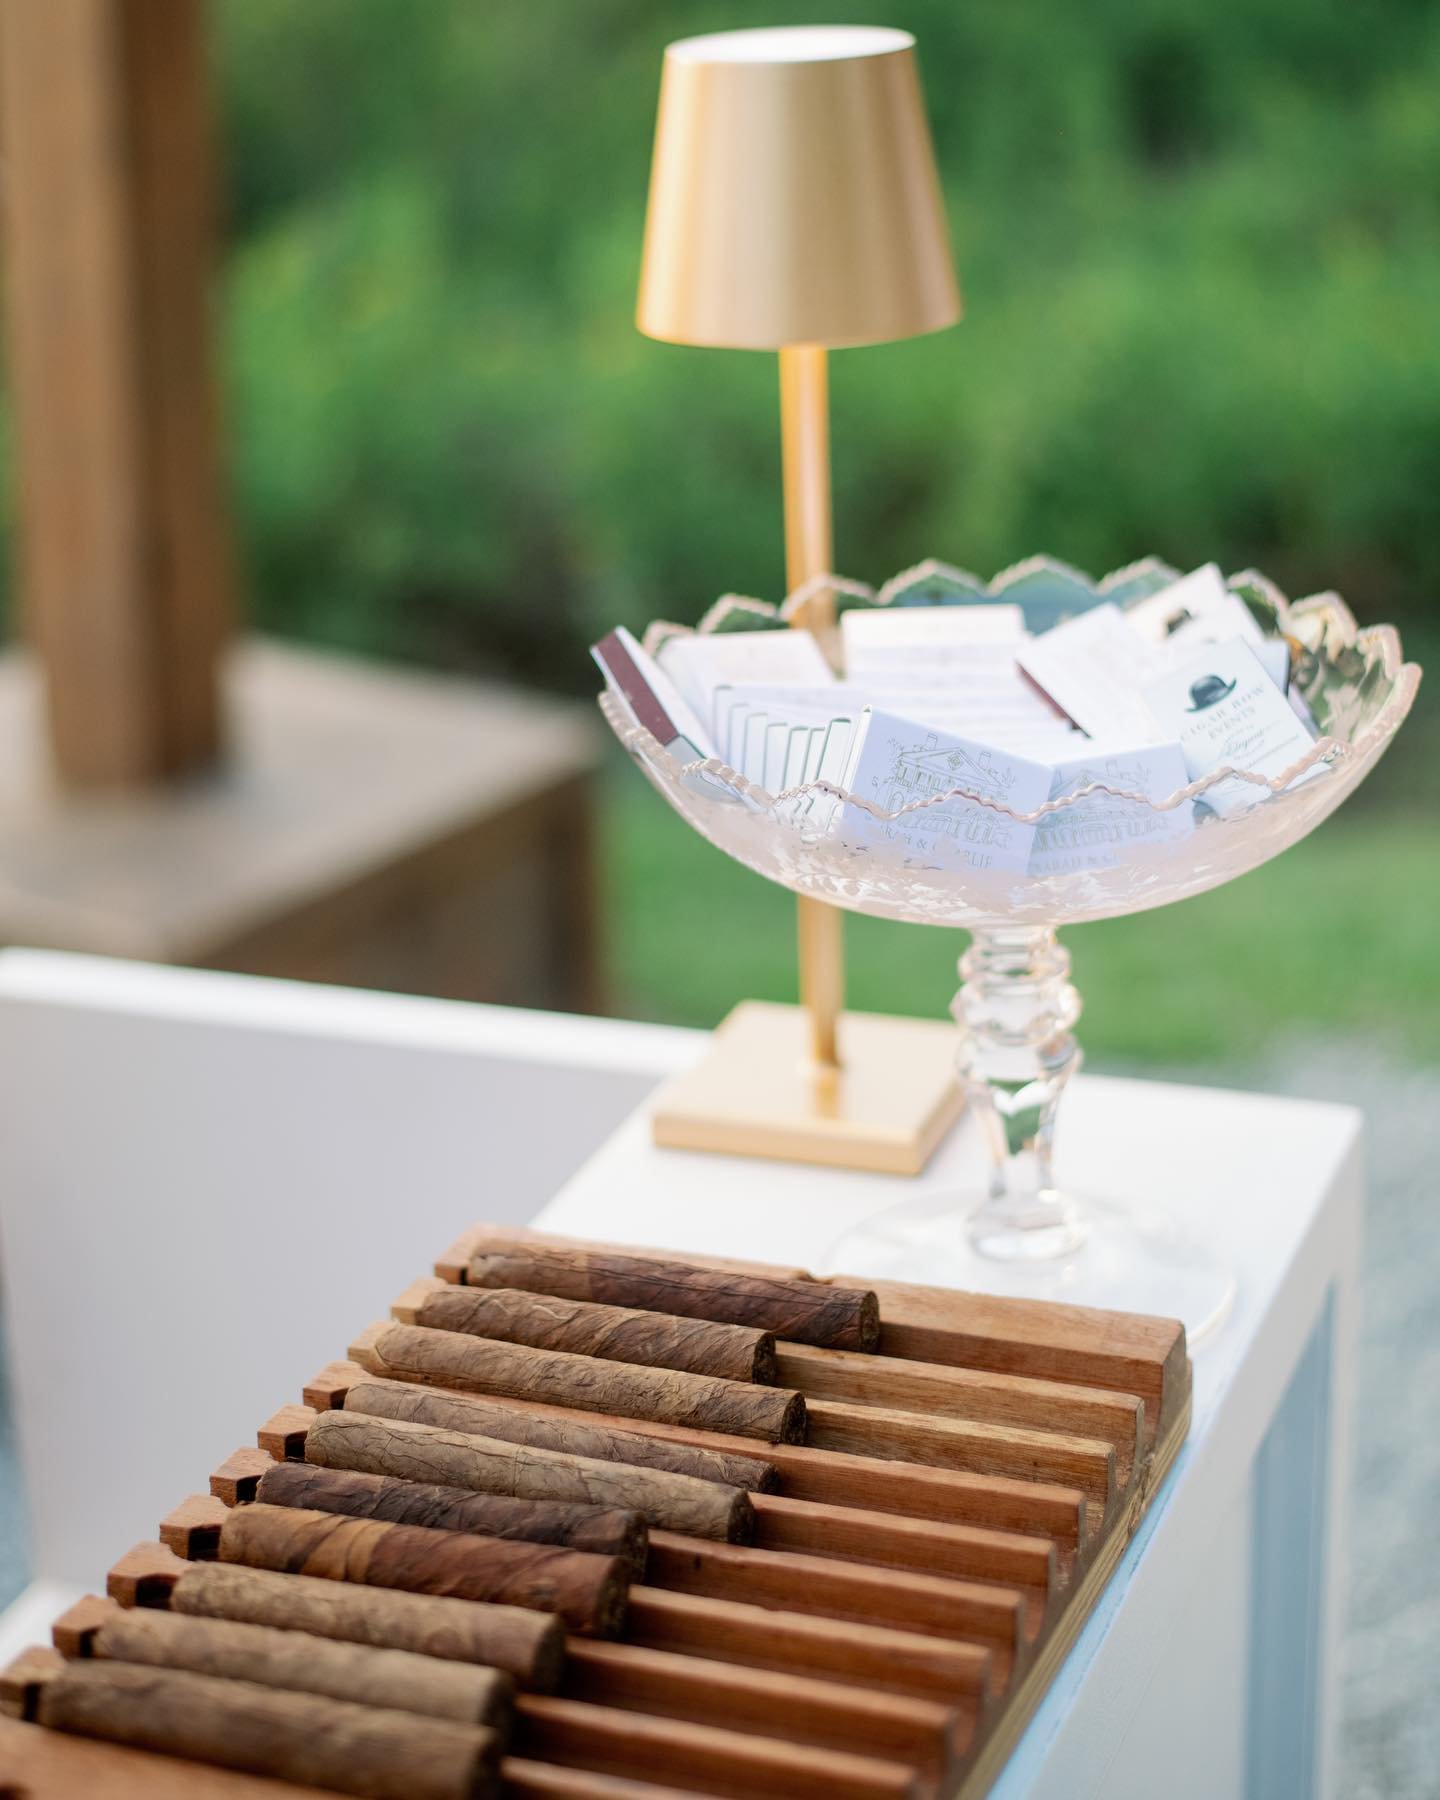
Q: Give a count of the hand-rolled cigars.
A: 10